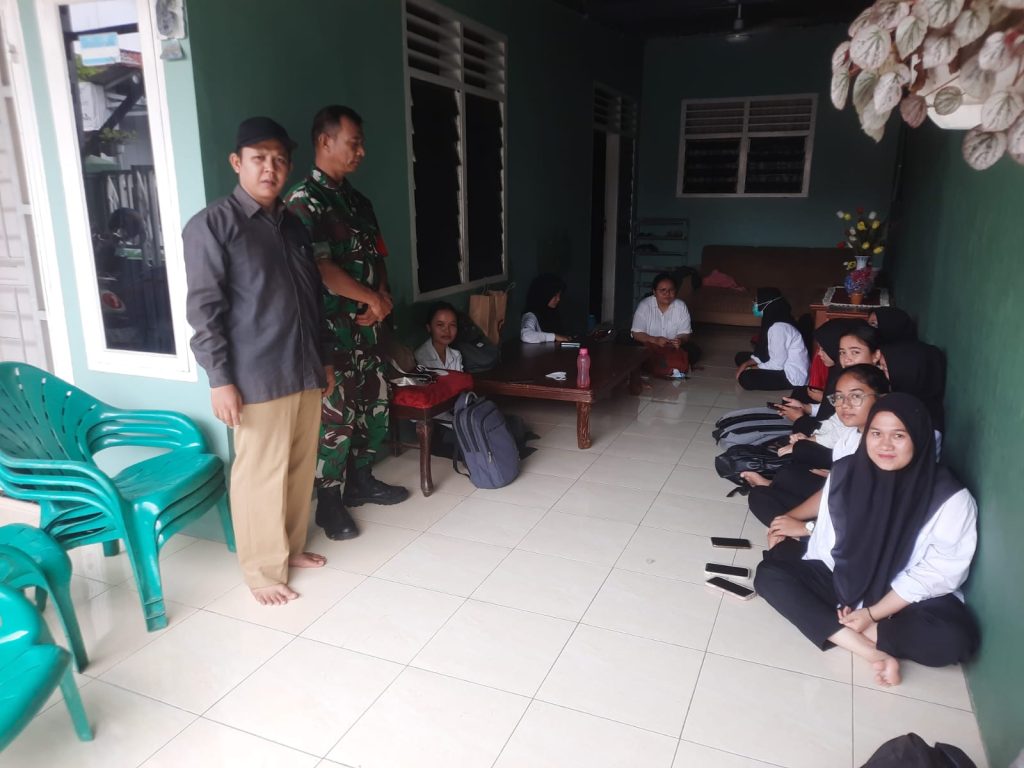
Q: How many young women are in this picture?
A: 10